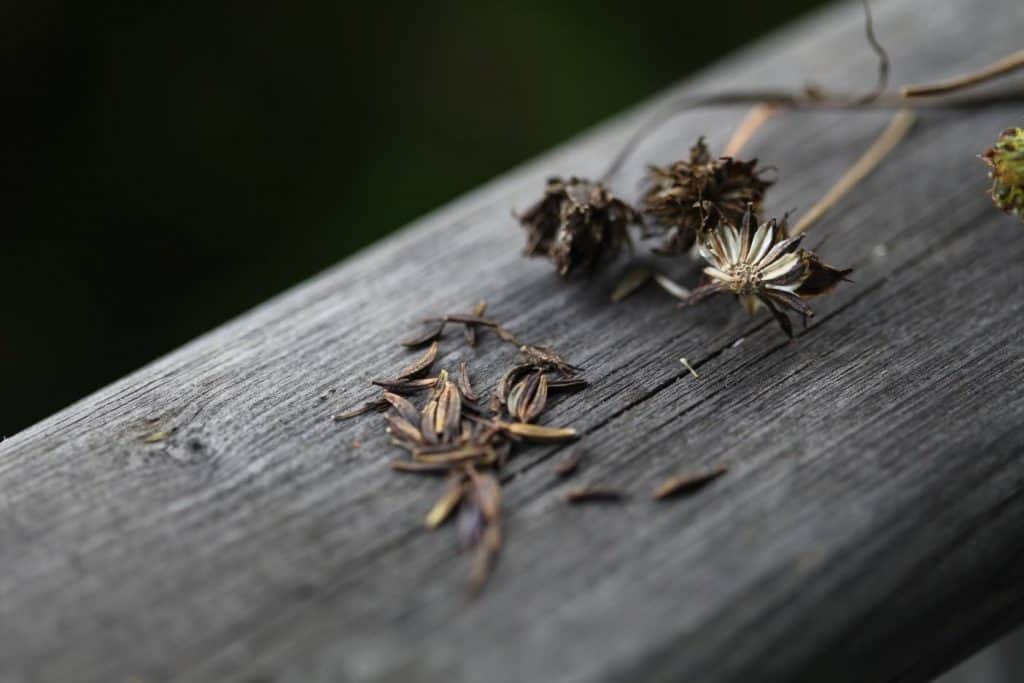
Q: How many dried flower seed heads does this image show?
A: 3